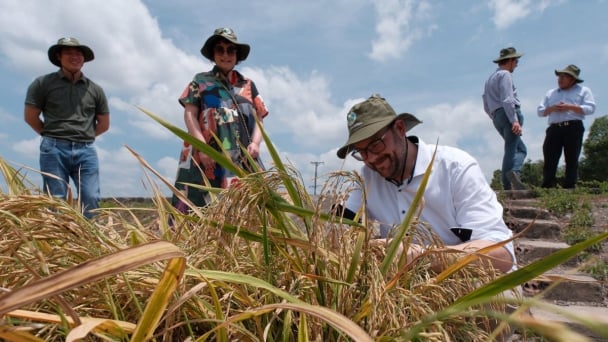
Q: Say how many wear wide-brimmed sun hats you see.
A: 5